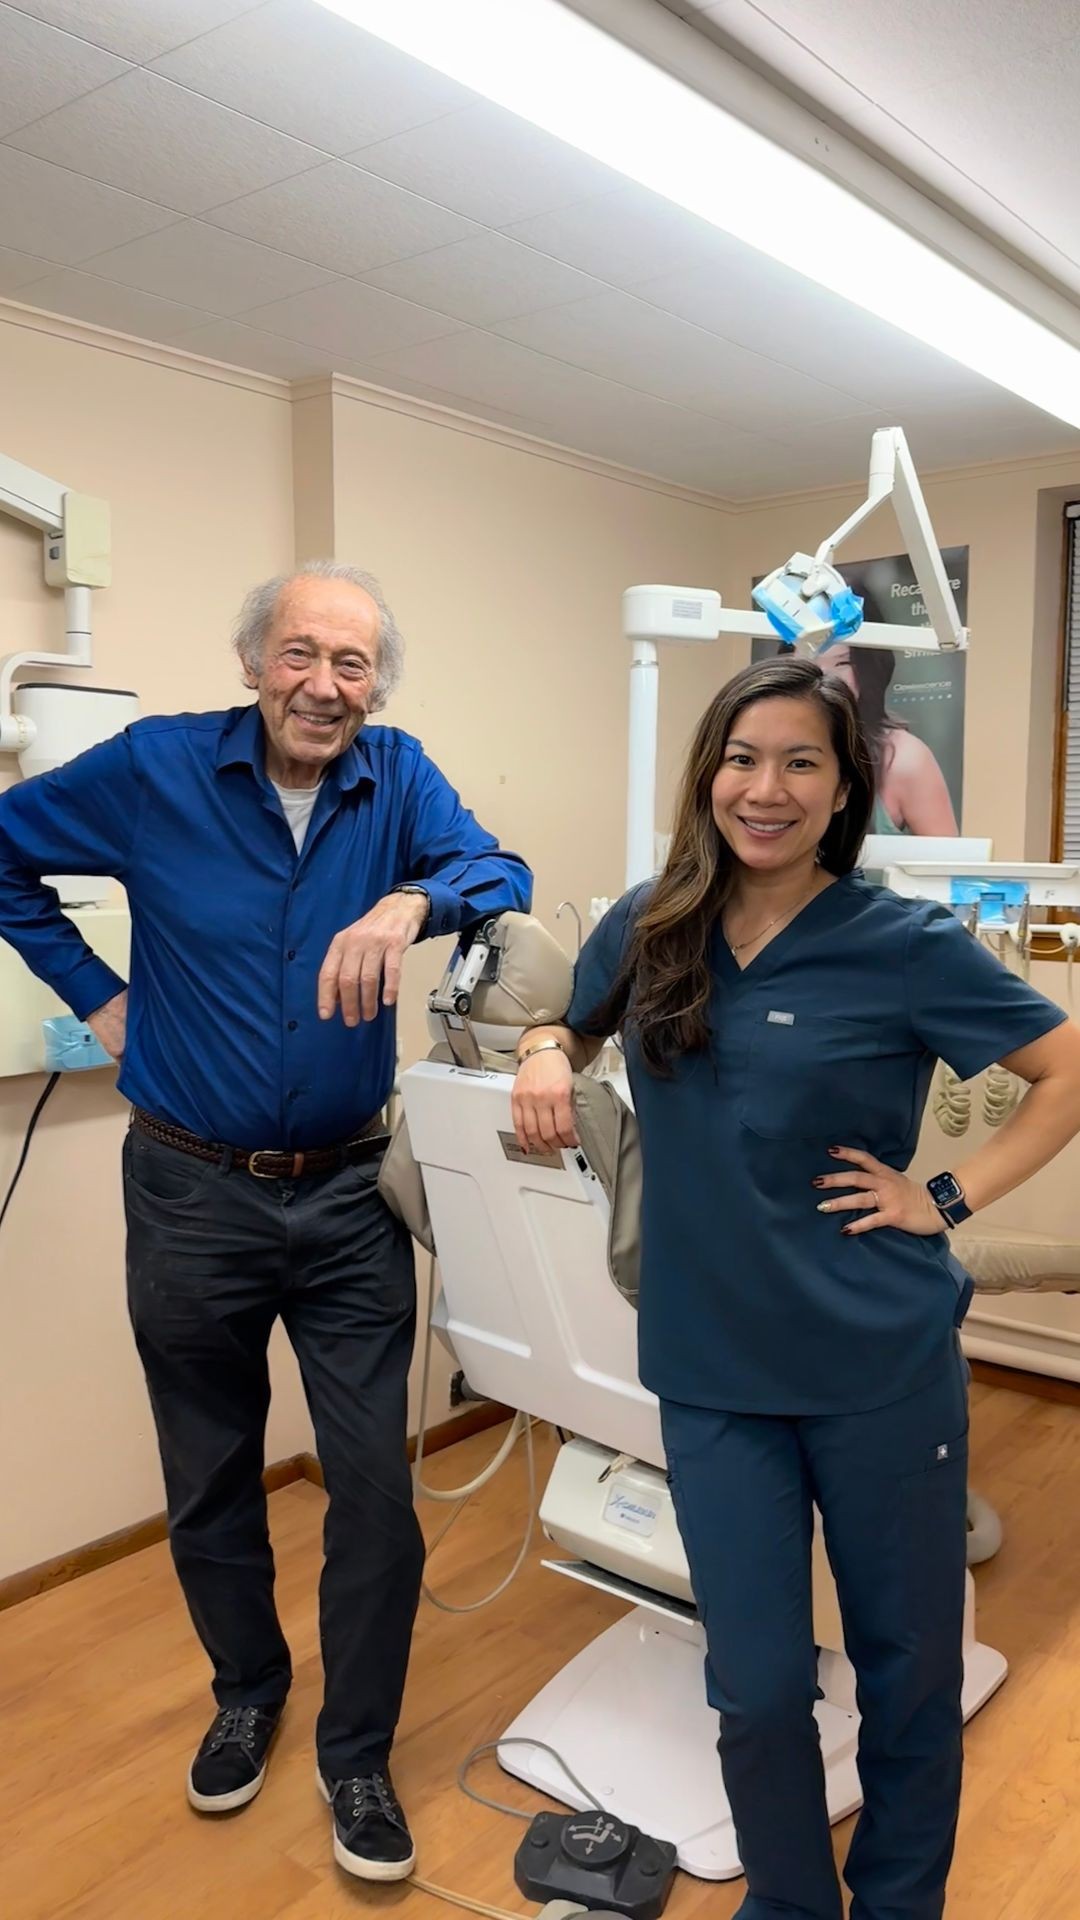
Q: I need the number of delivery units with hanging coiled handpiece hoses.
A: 1